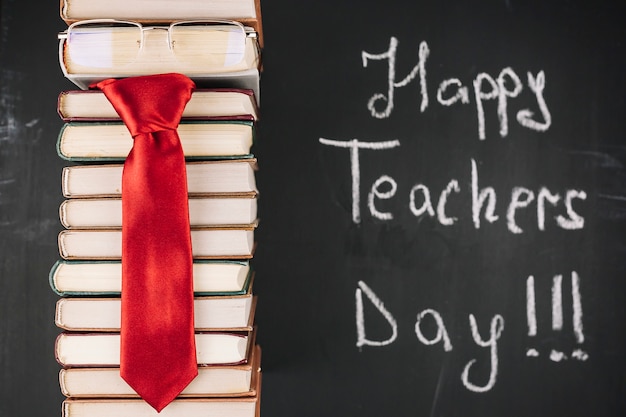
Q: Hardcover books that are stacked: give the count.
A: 12